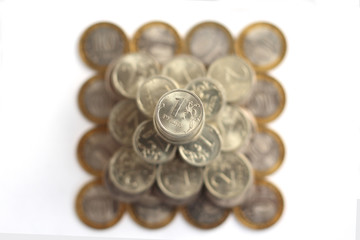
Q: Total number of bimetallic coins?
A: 12